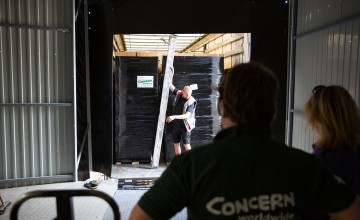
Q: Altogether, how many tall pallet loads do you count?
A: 2